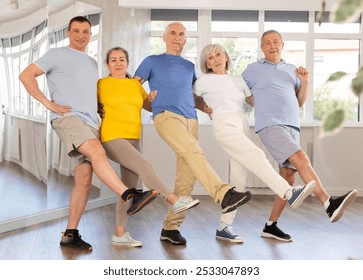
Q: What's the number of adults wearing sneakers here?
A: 5